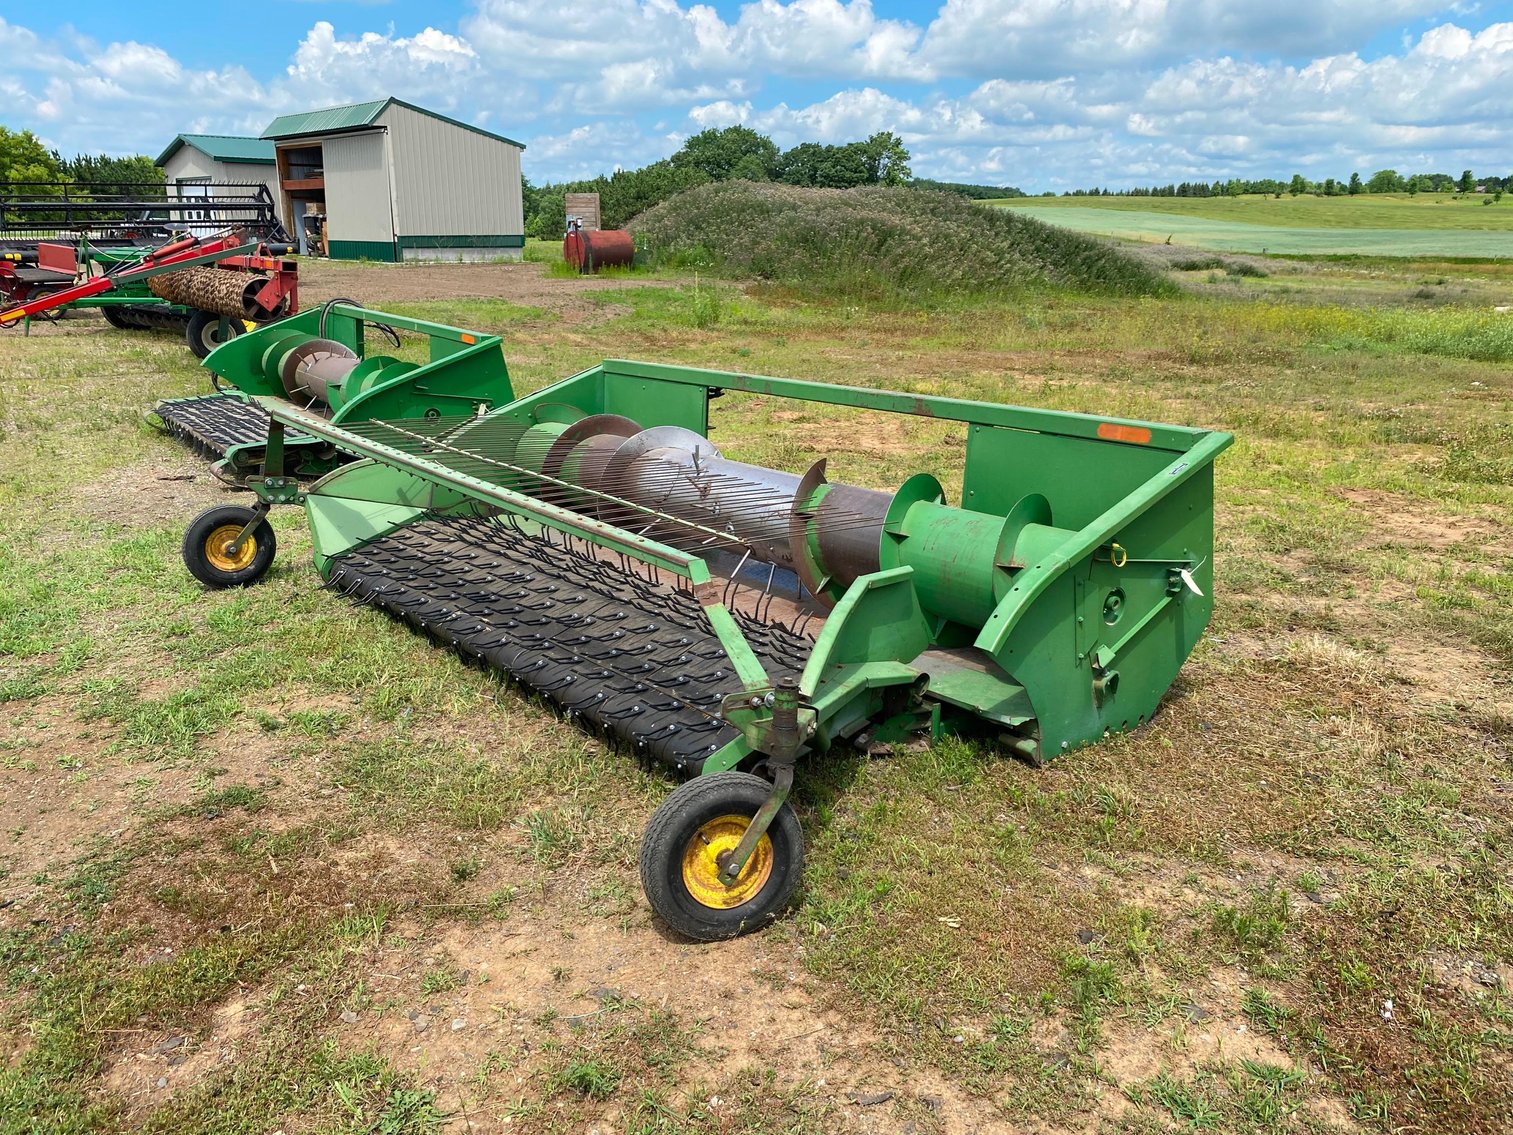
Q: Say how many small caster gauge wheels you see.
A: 2